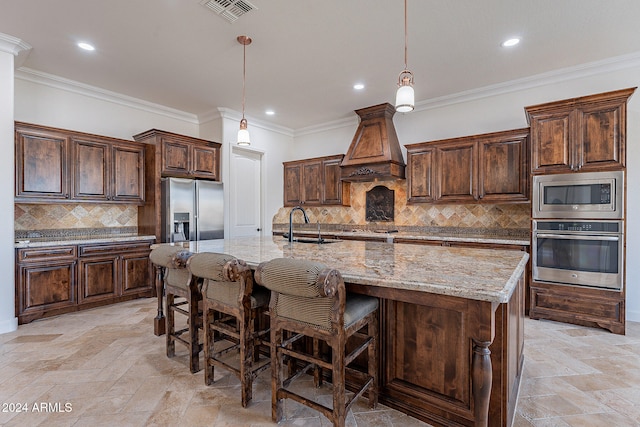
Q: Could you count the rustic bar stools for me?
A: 3